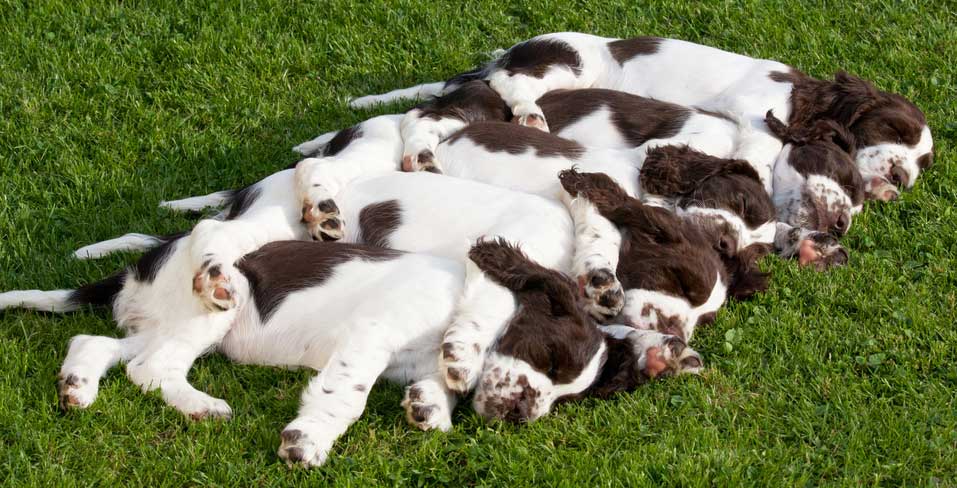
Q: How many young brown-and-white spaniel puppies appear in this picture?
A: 5